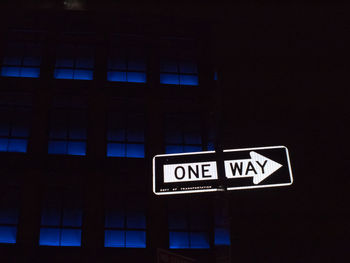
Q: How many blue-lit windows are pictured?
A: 12